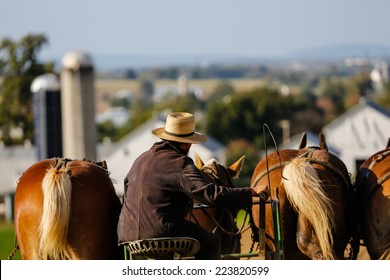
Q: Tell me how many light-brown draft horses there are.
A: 4